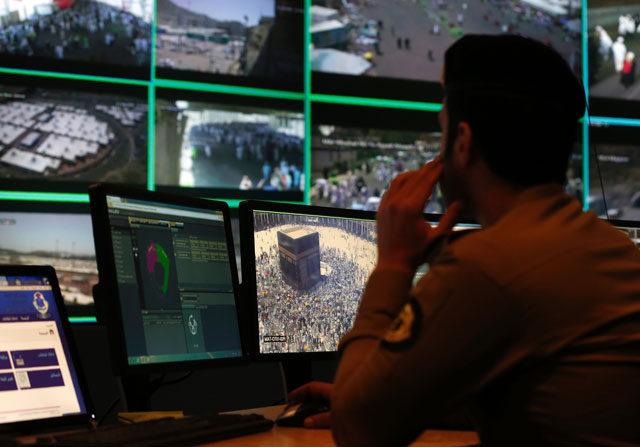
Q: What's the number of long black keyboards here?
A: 1